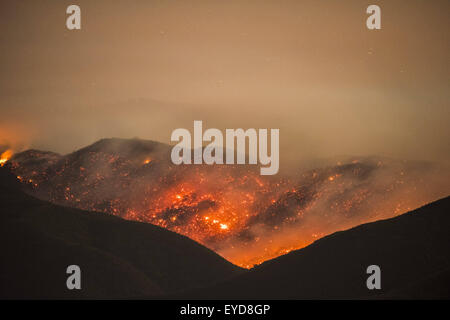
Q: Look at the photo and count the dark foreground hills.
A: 2